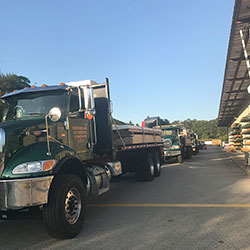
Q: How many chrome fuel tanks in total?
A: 1